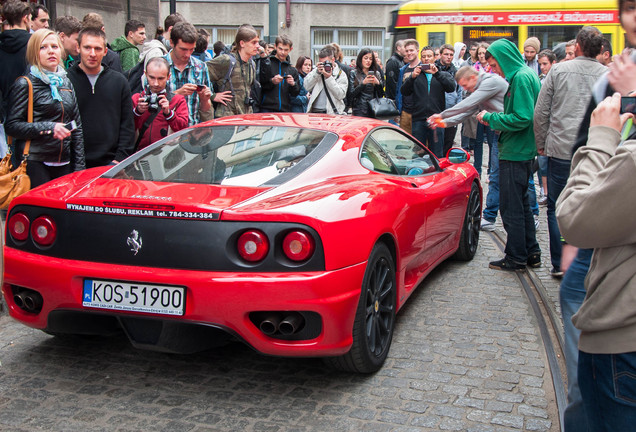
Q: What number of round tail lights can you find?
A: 4